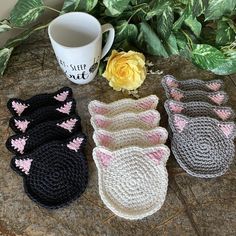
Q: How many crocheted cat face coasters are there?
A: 12